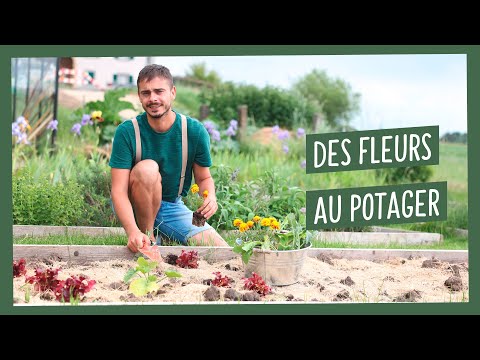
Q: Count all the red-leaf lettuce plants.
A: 6